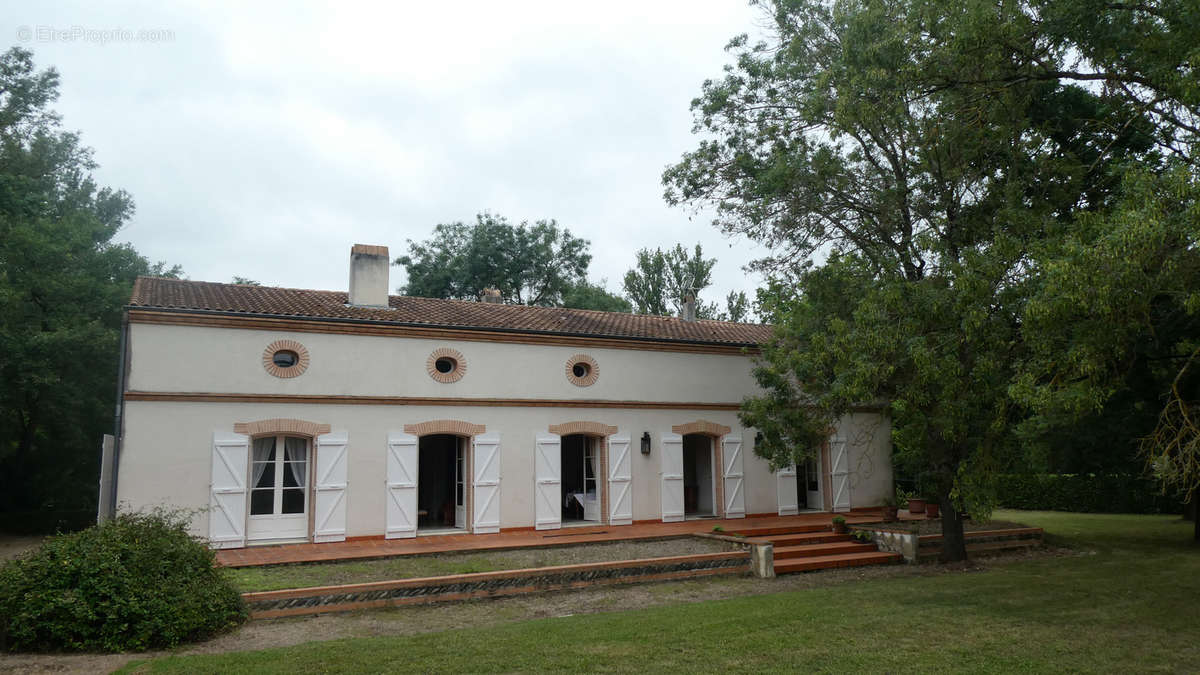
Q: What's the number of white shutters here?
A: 10